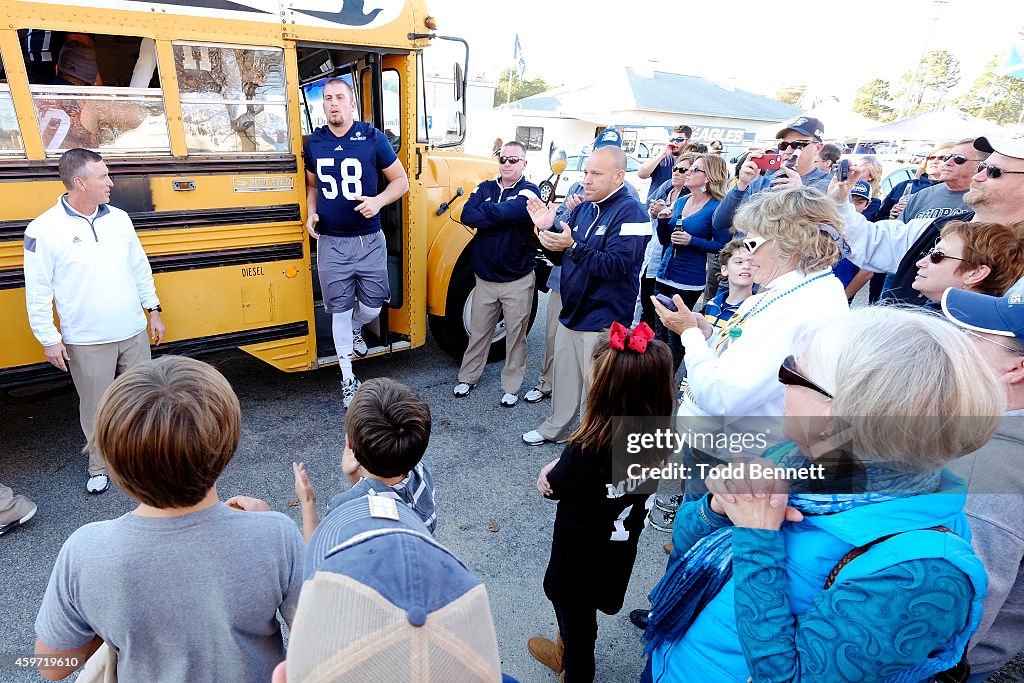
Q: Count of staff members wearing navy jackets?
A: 2